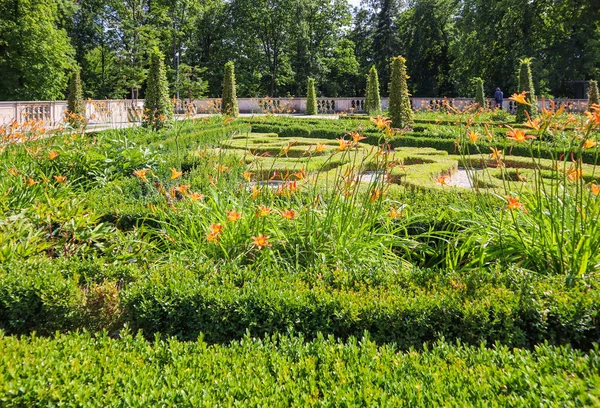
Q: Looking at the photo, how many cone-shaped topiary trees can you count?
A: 9